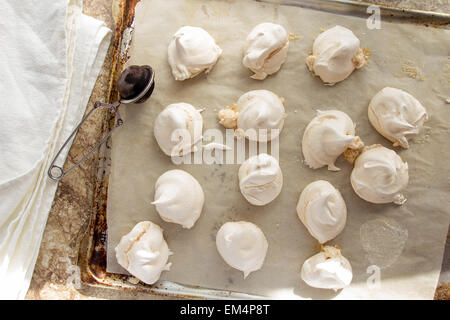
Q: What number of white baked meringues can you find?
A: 14